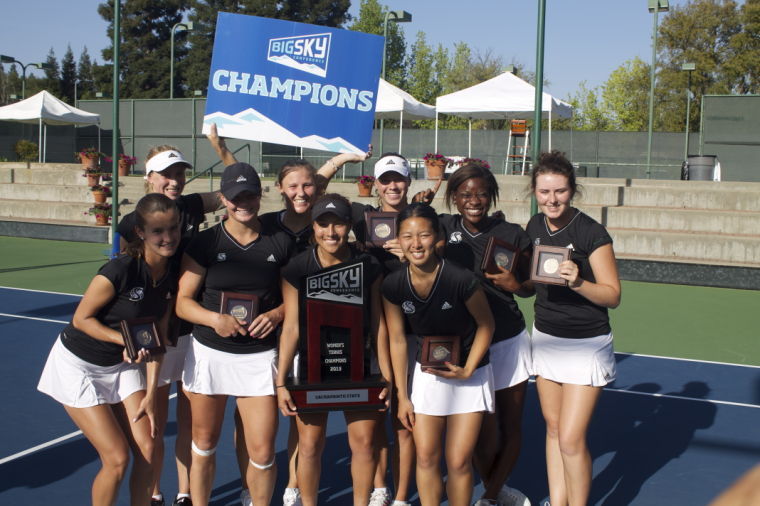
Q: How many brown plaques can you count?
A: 6